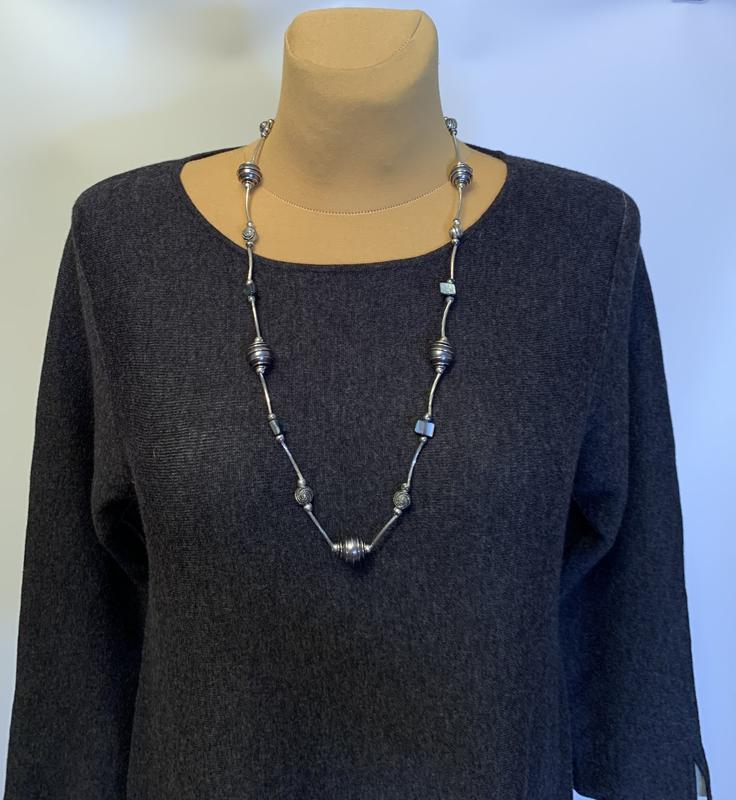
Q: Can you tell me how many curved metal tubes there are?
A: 14